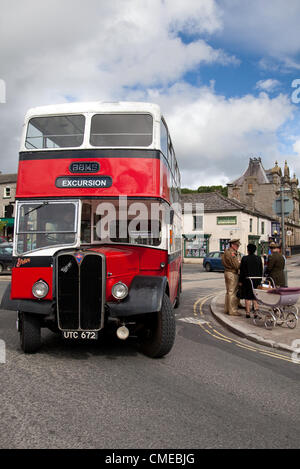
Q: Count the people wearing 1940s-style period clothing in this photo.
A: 3